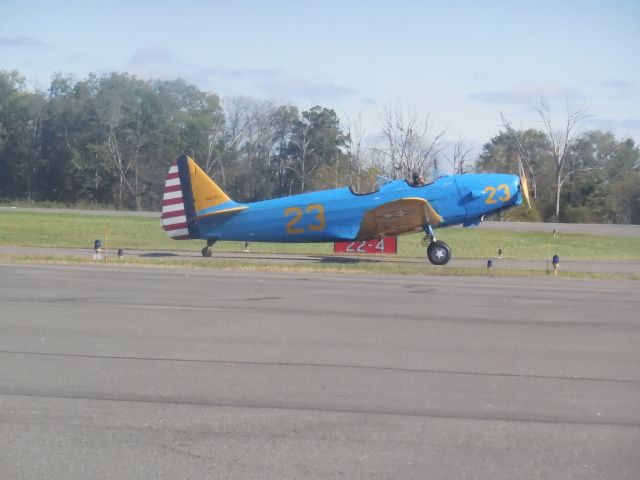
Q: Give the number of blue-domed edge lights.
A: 4